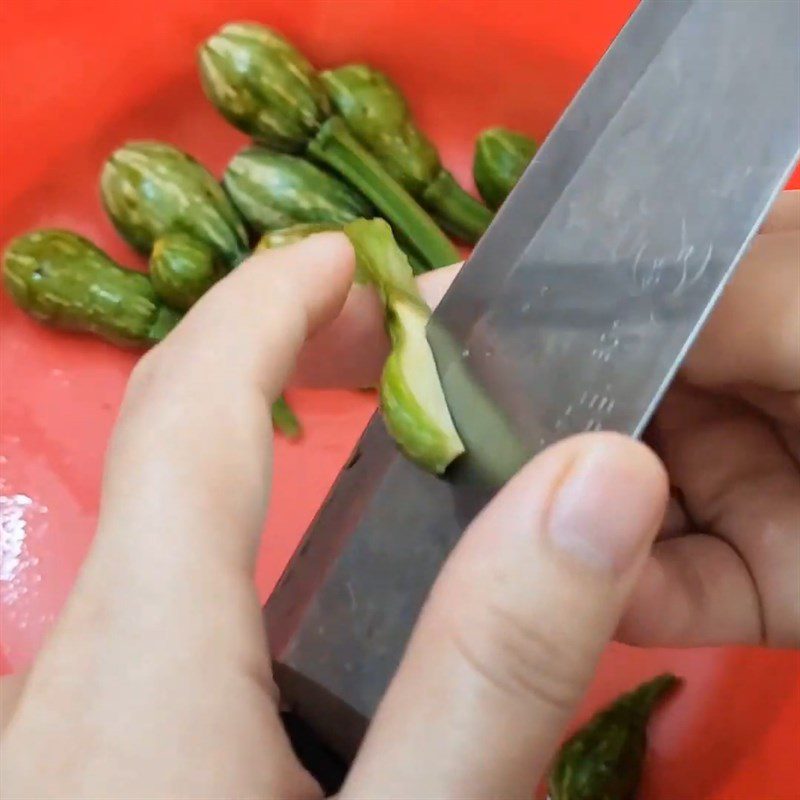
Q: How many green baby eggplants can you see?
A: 9